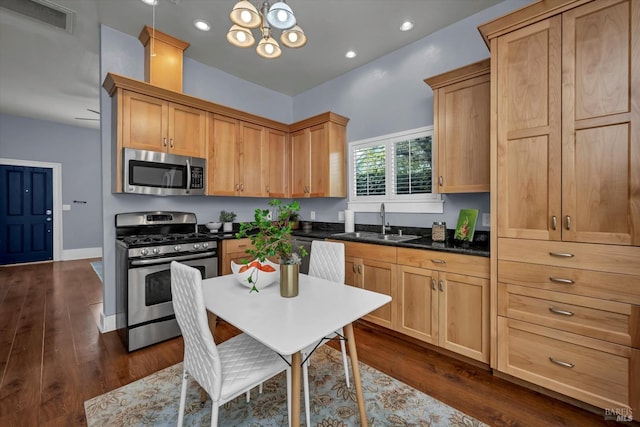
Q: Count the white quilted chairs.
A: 2